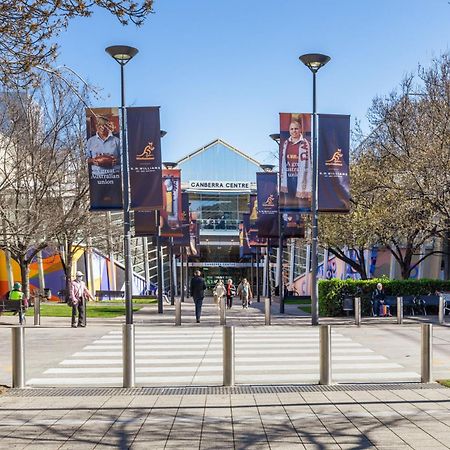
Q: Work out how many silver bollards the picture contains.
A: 12